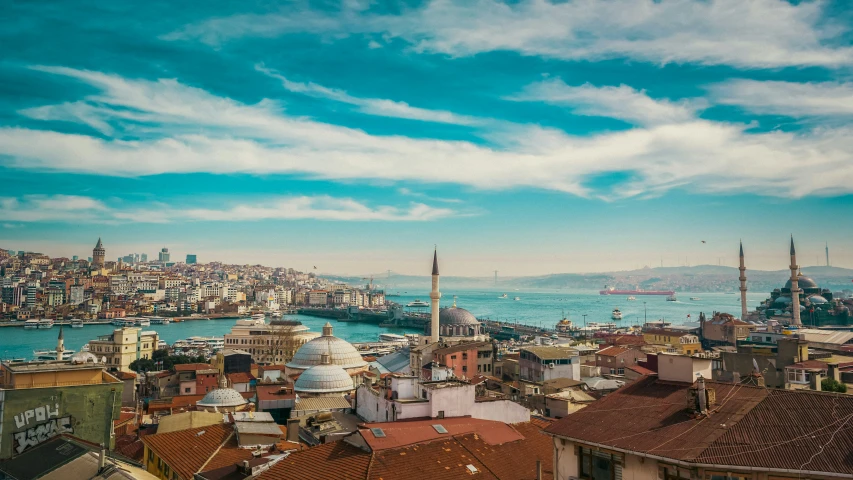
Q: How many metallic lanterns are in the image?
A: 0